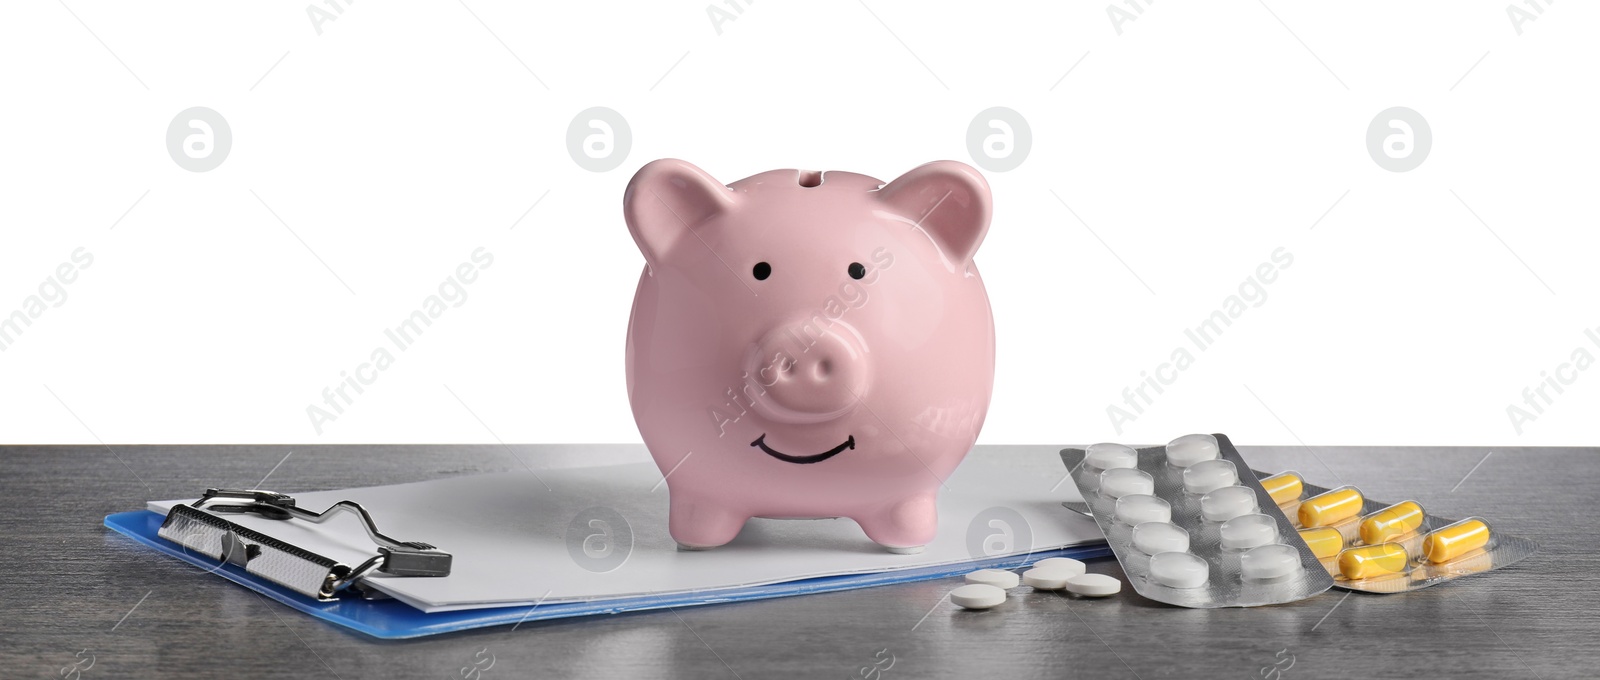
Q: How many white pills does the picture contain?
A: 15